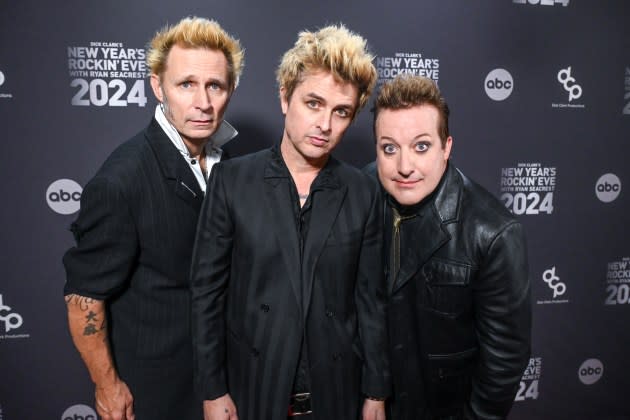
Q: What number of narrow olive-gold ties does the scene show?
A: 1